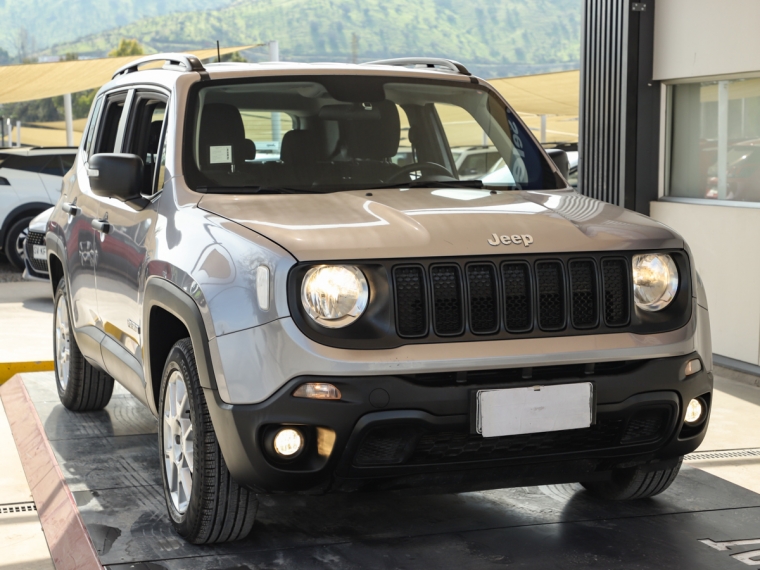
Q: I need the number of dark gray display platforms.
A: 1